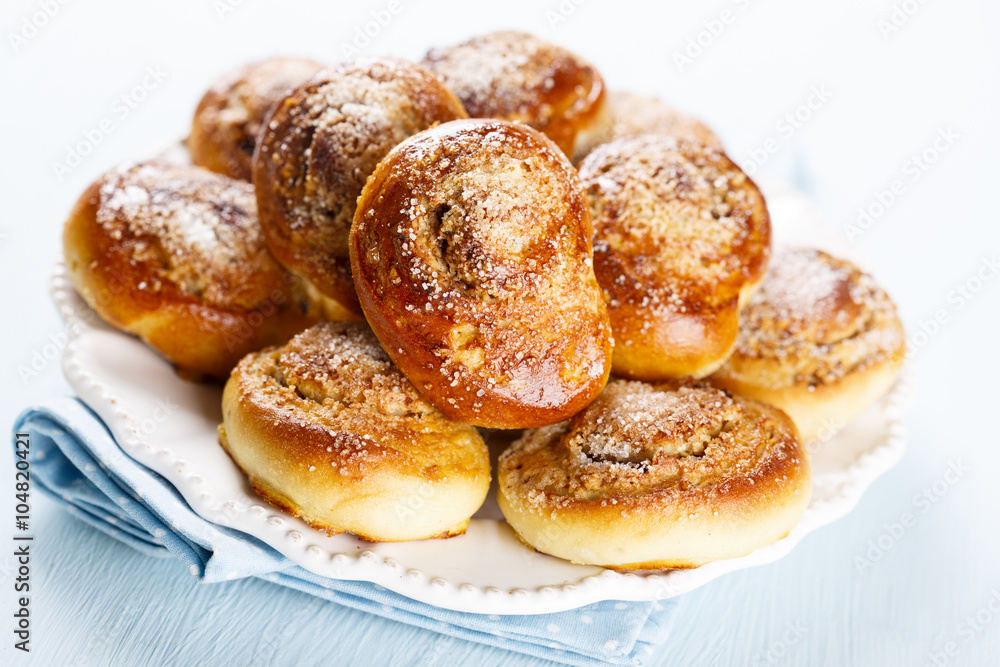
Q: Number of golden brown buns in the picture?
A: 10